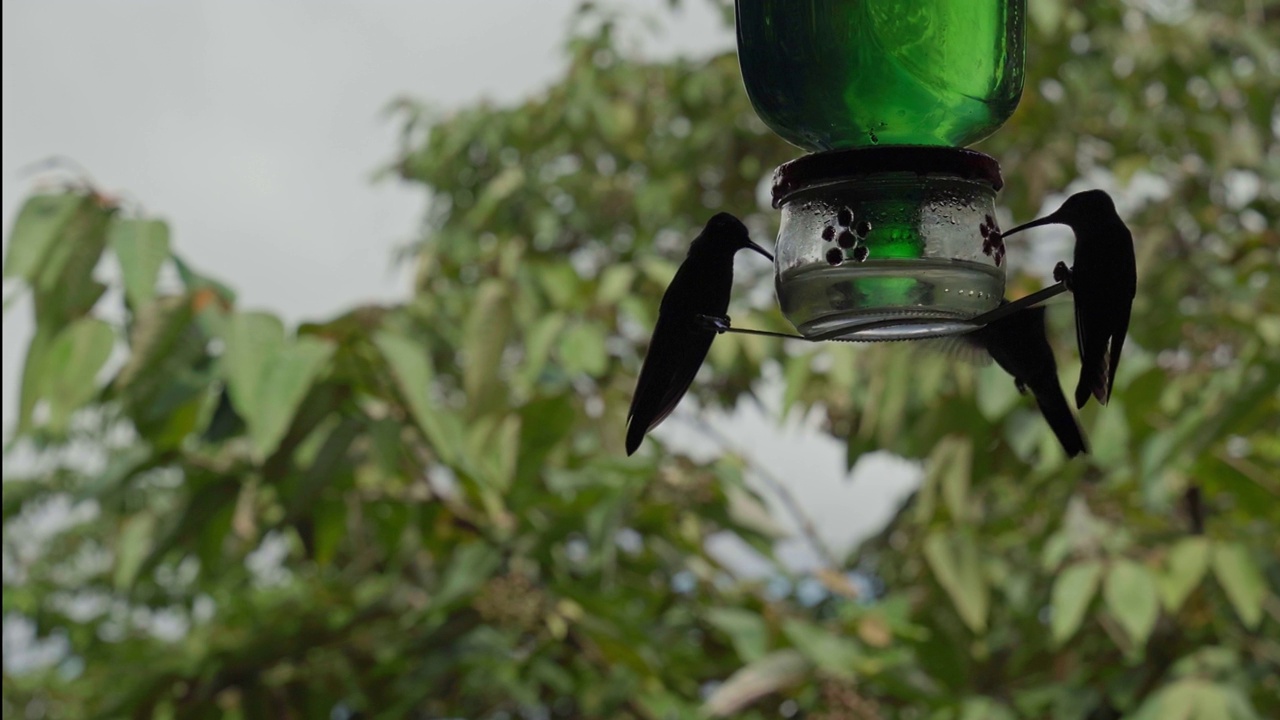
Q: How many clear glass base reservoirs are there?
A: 1